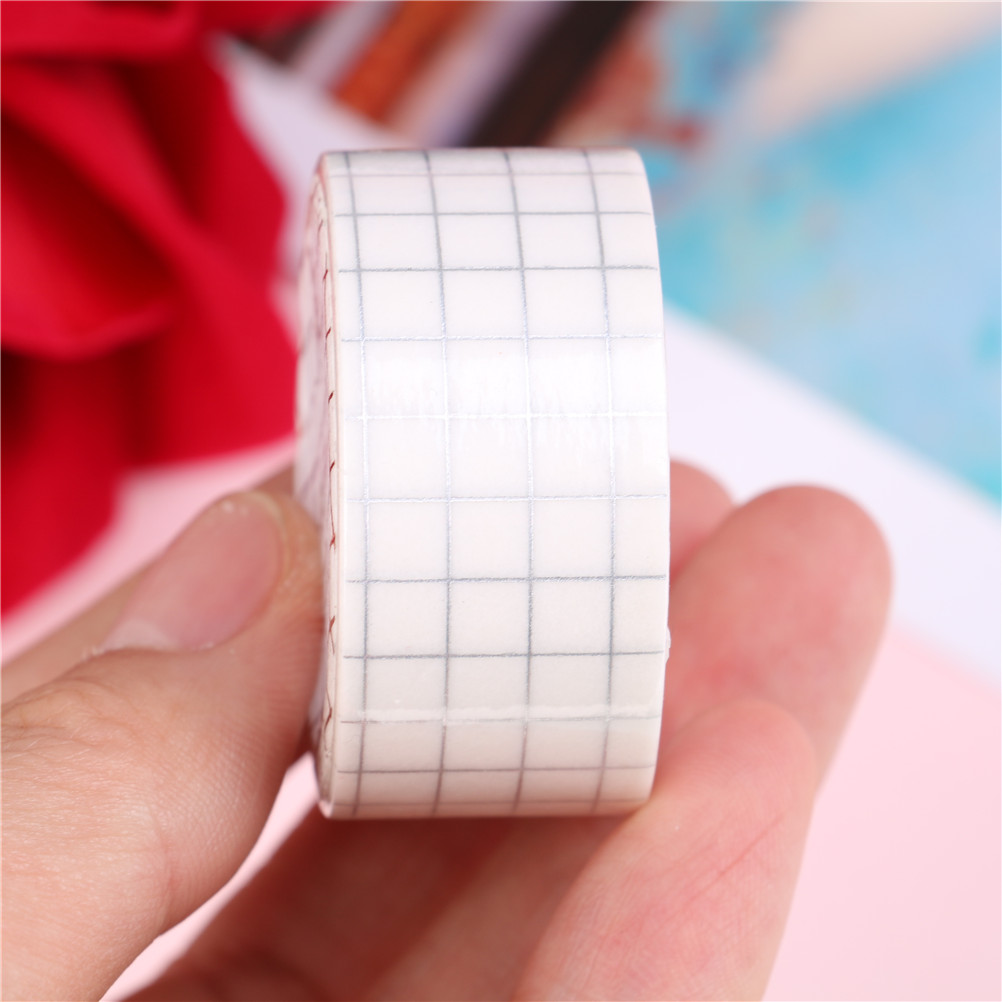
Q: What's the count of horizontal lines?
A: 11